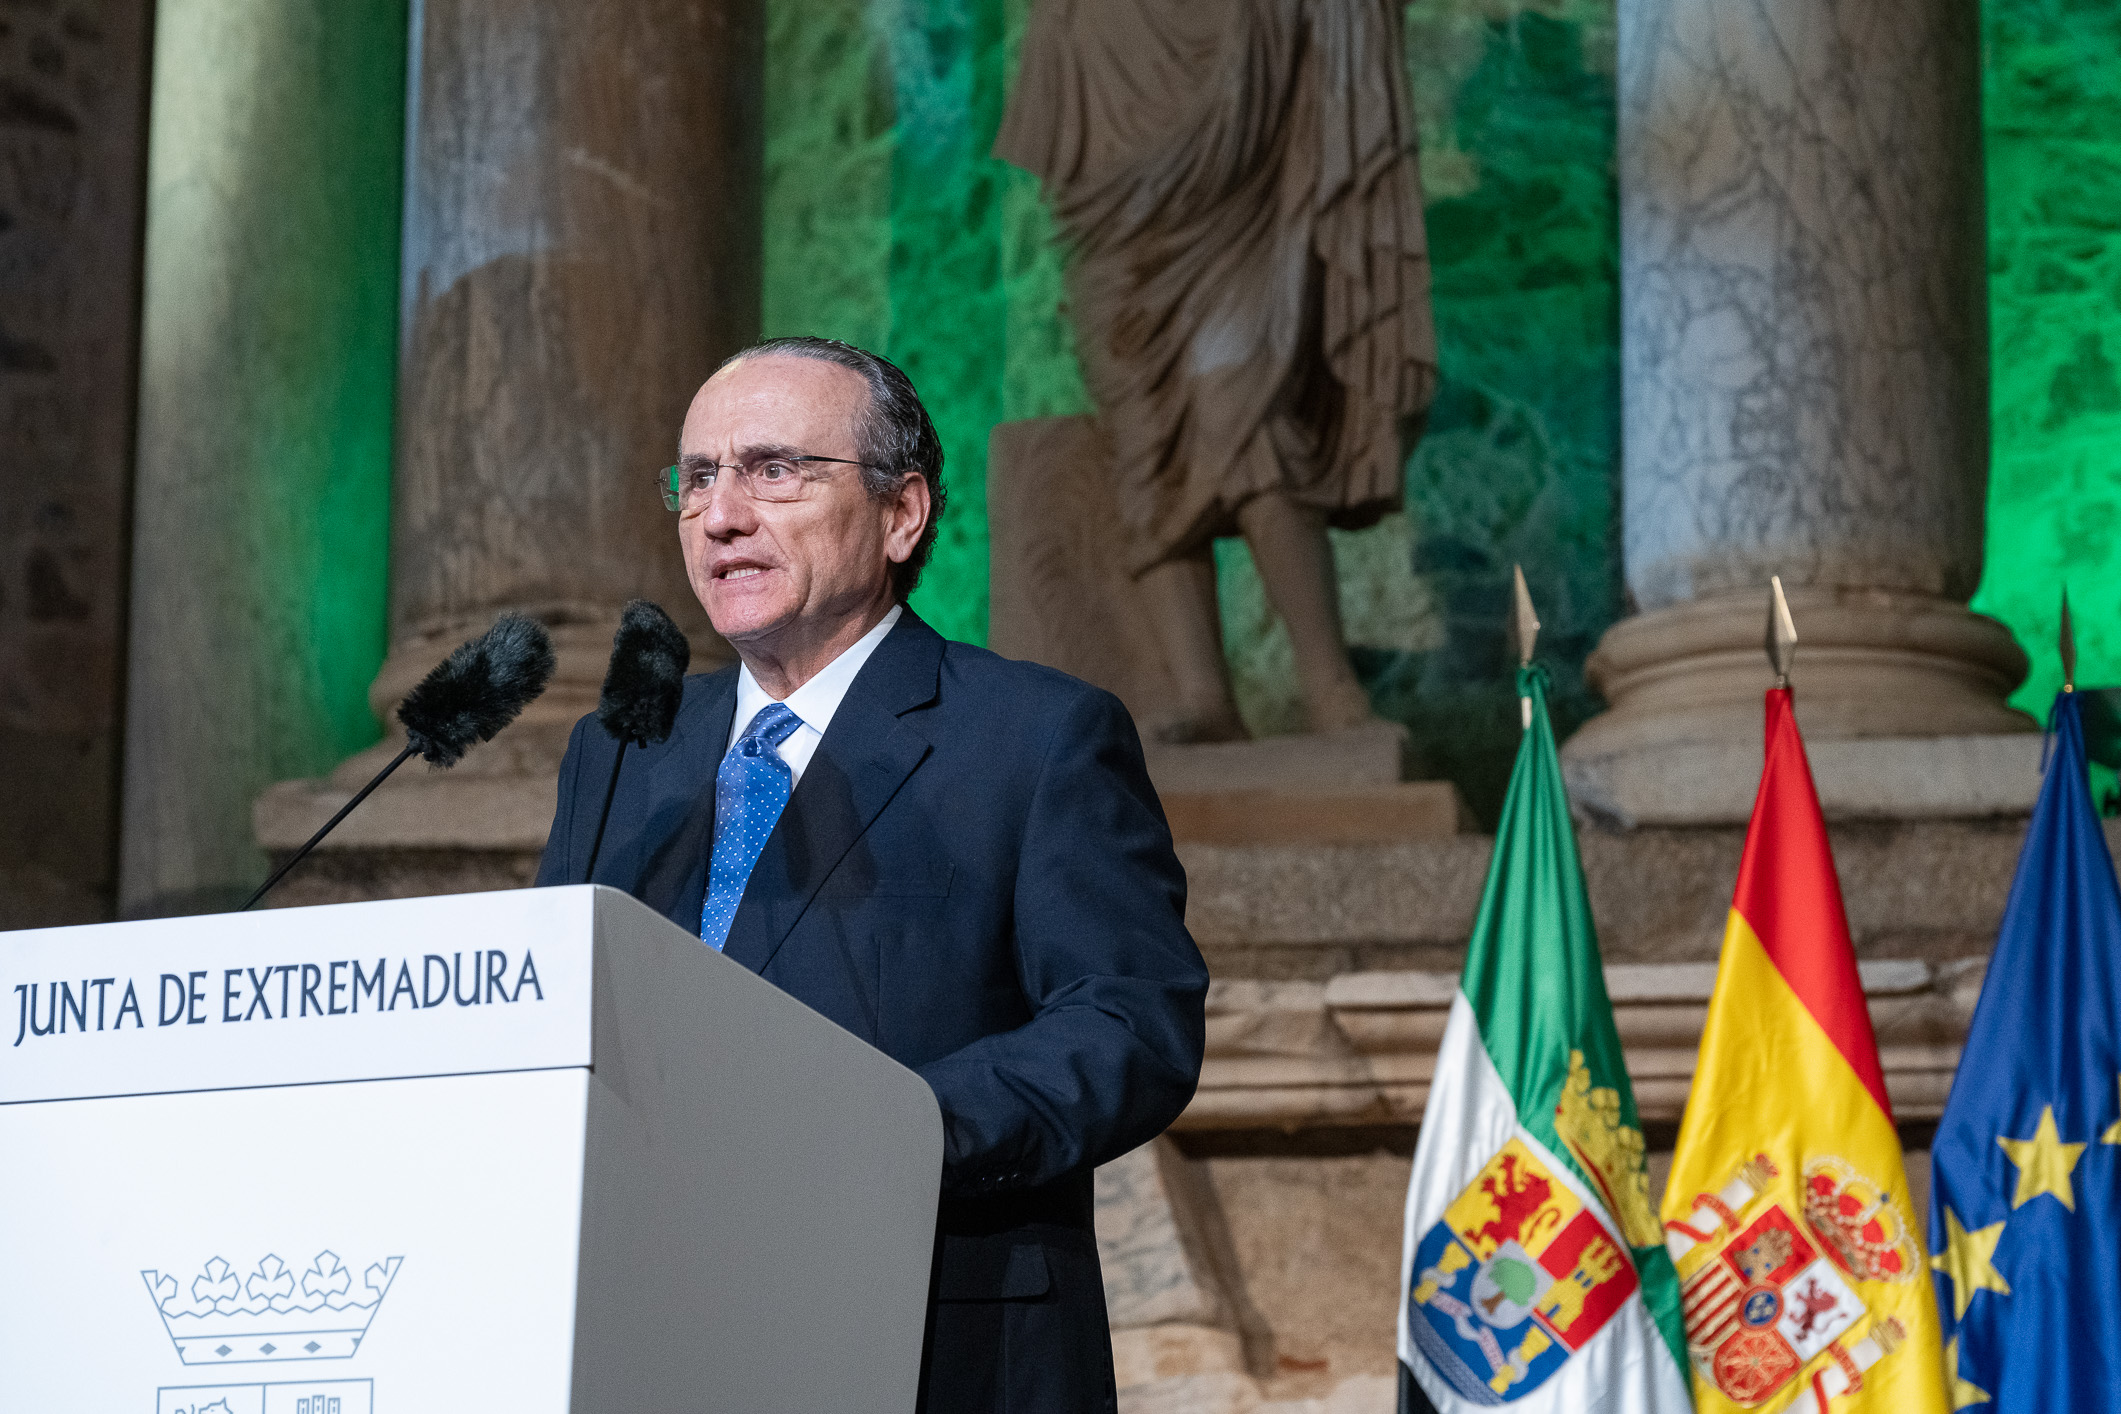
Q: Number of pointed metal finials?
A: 3